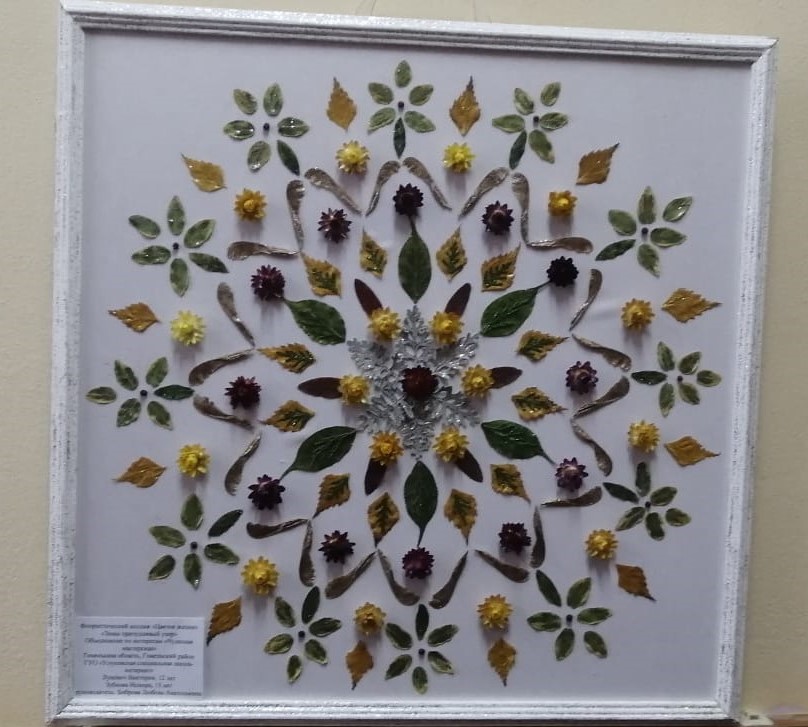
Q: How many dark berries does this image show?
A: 12